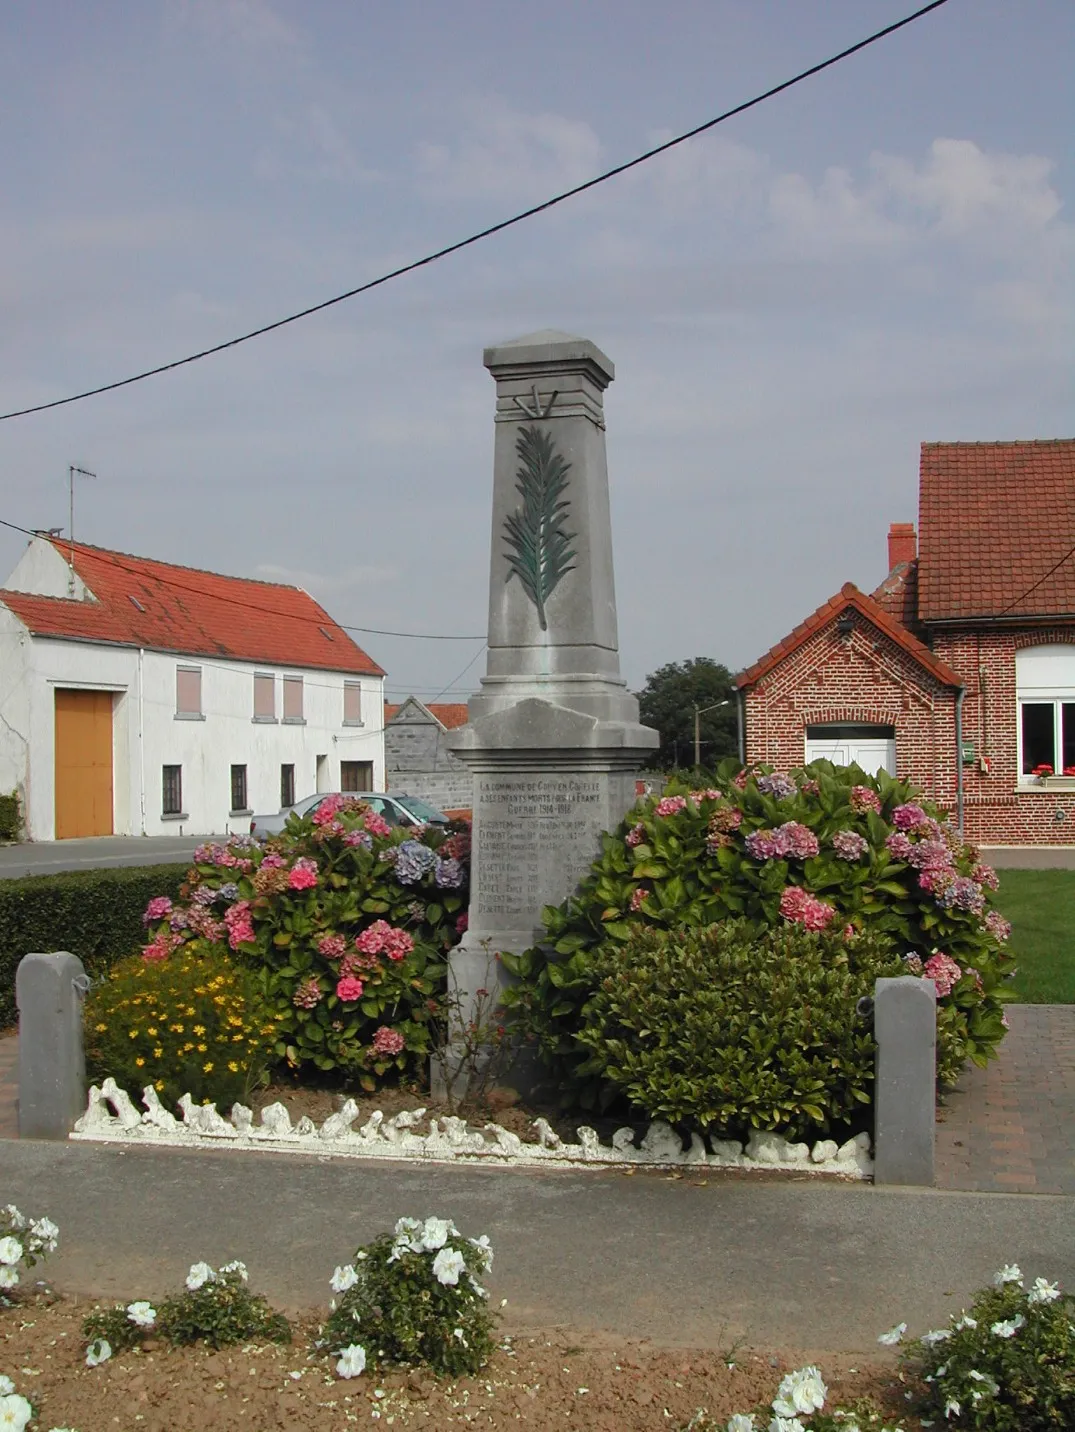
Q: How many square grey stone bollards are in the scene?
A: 2